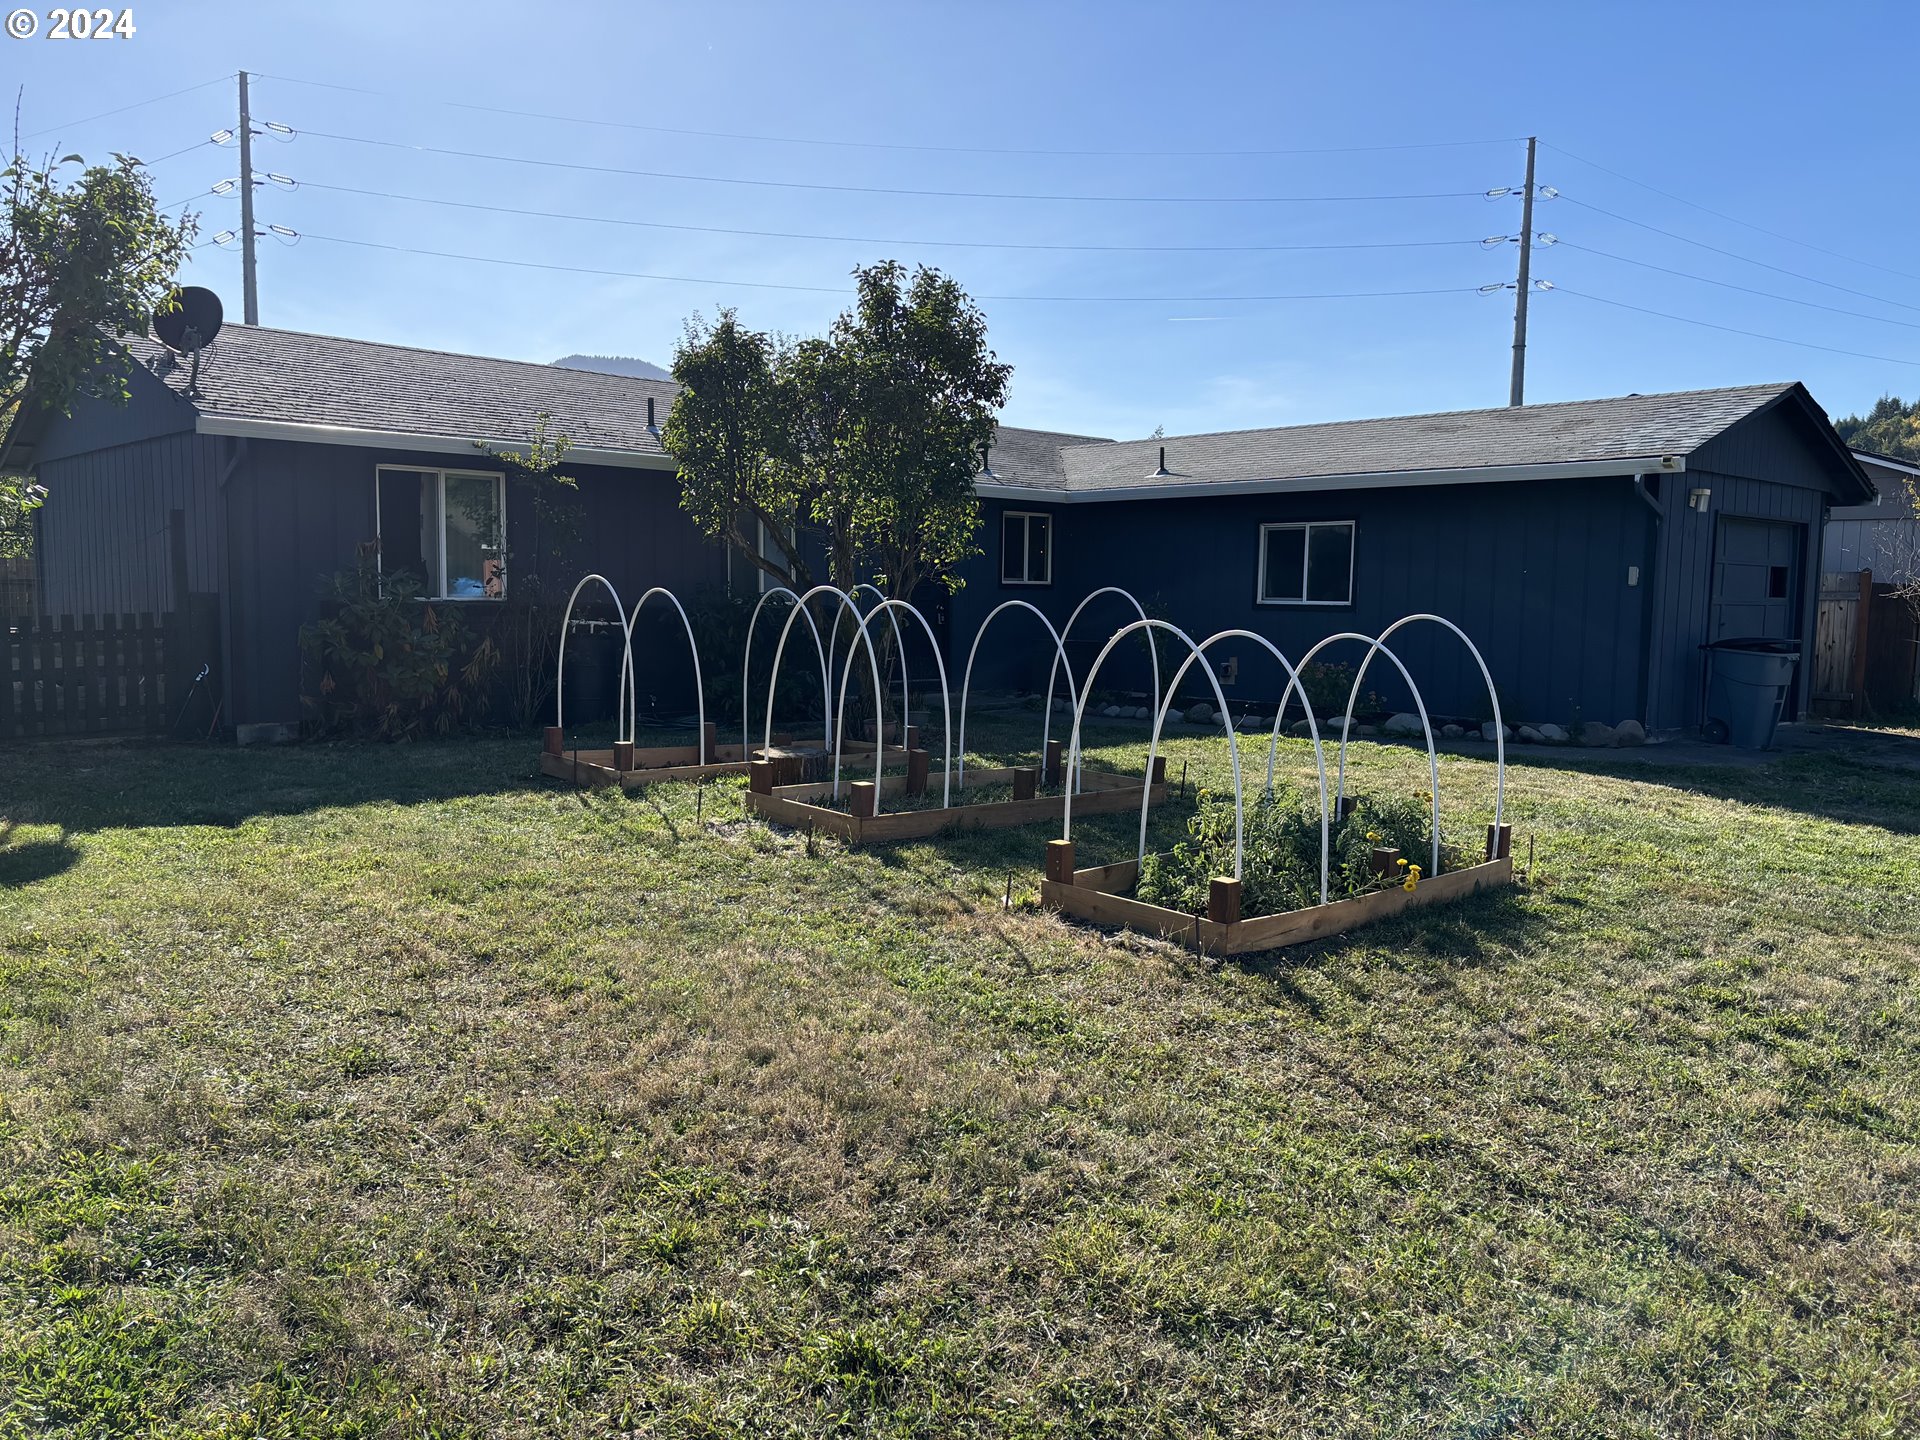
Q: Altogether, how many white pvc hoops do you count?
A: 12